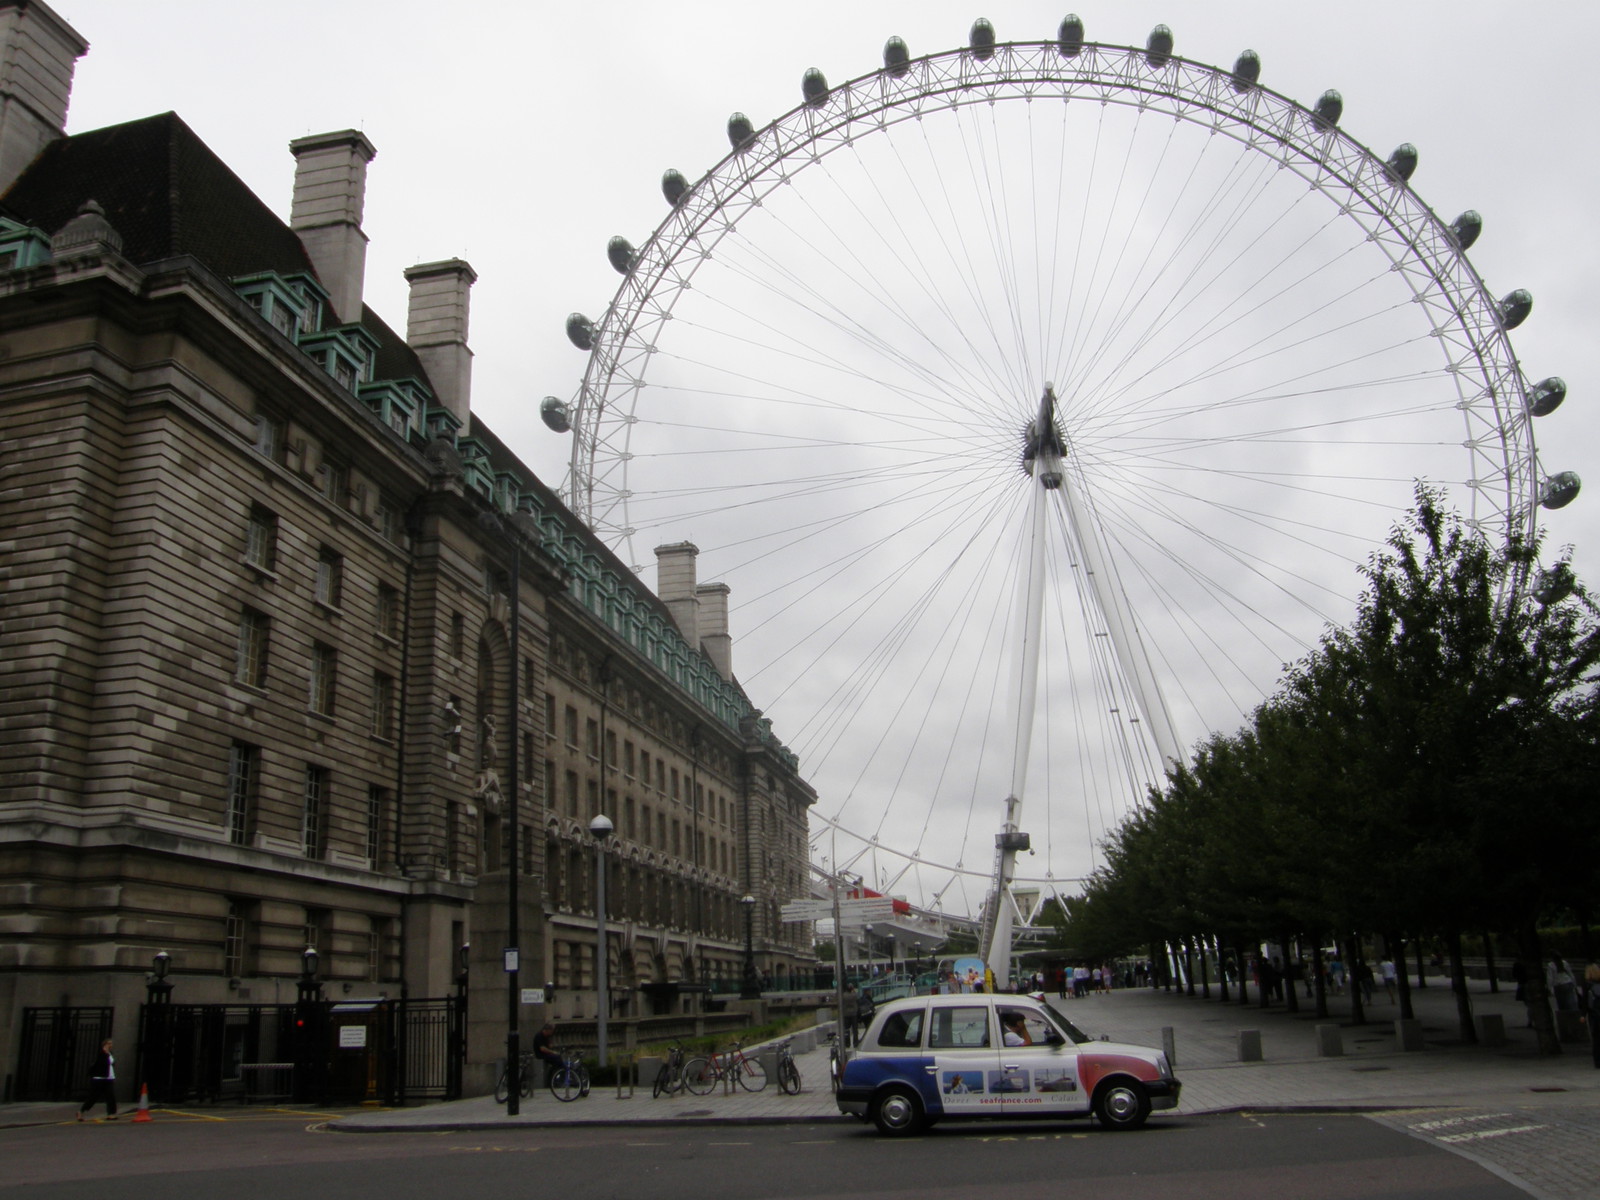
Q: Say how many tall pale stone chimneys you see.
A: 5